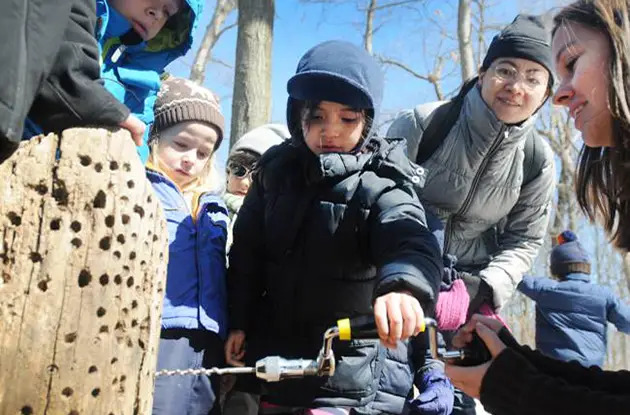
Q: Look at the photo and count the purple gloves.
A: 1